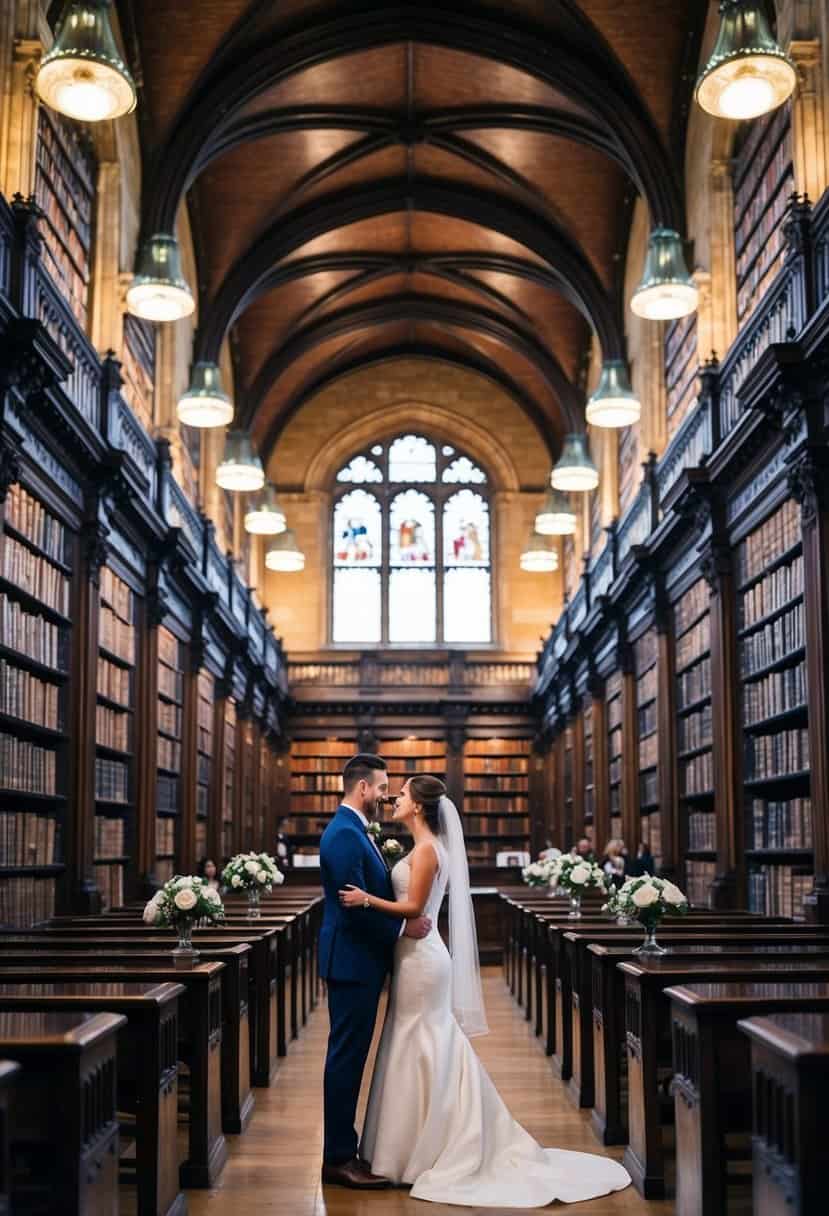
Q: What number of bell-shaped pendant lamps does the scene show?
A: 12